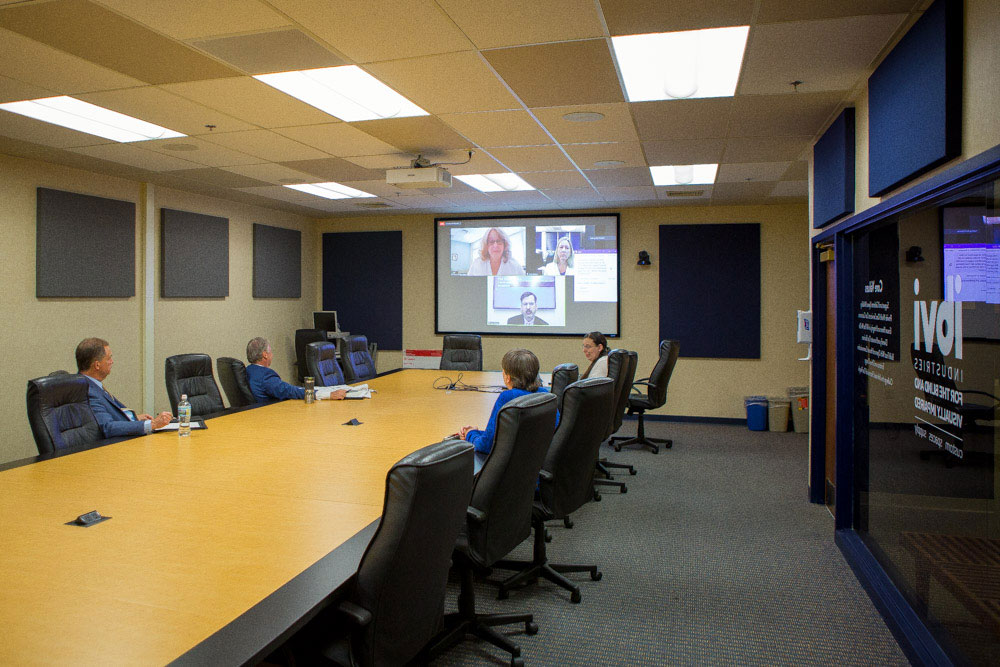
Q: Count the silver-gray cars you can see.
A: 0